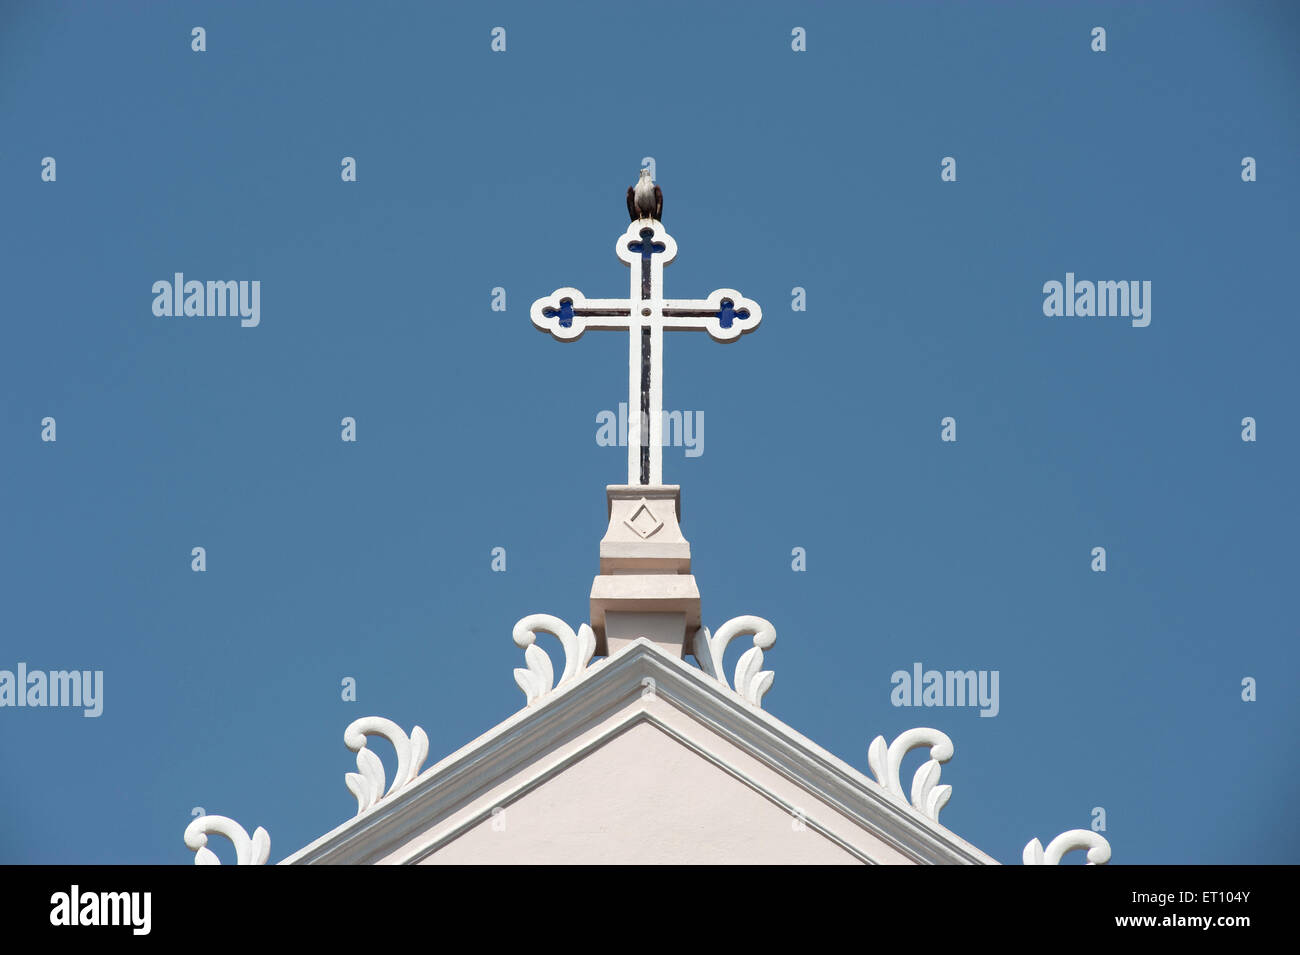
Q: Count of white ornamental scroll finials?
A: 6